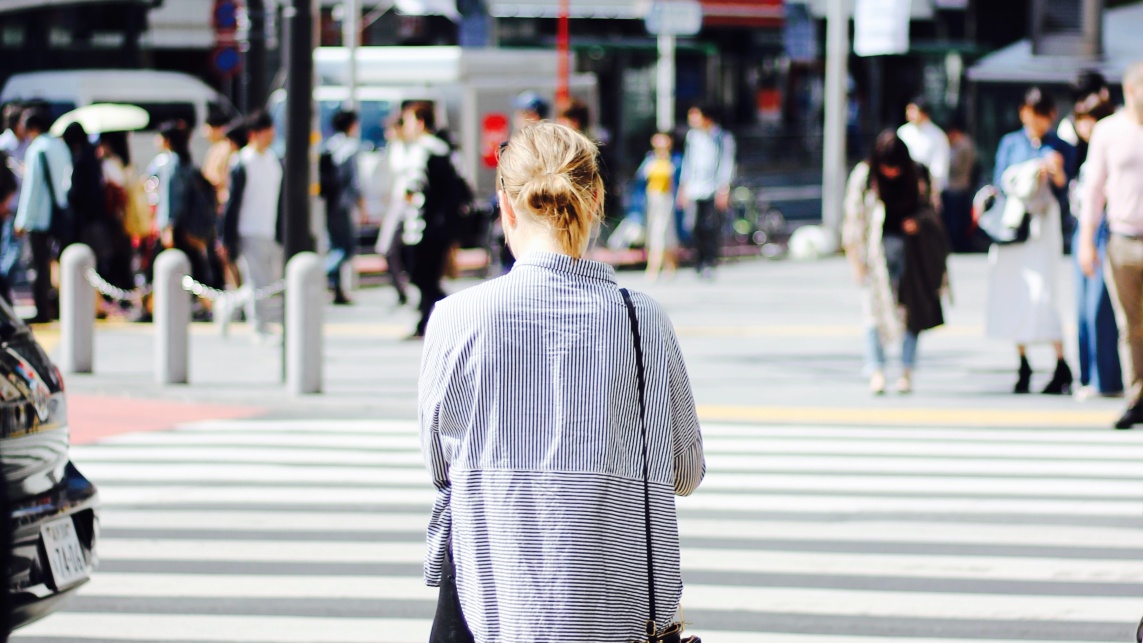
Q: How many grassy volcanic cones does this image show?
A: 0